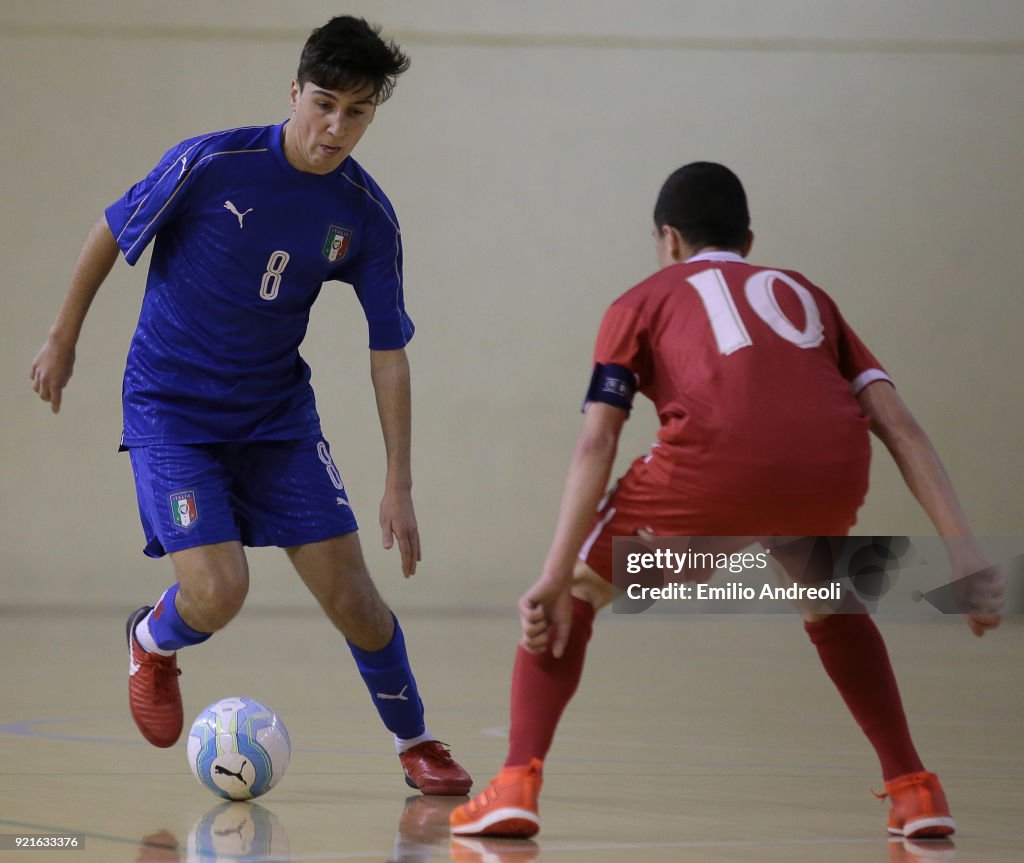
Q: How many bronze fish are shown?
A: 0